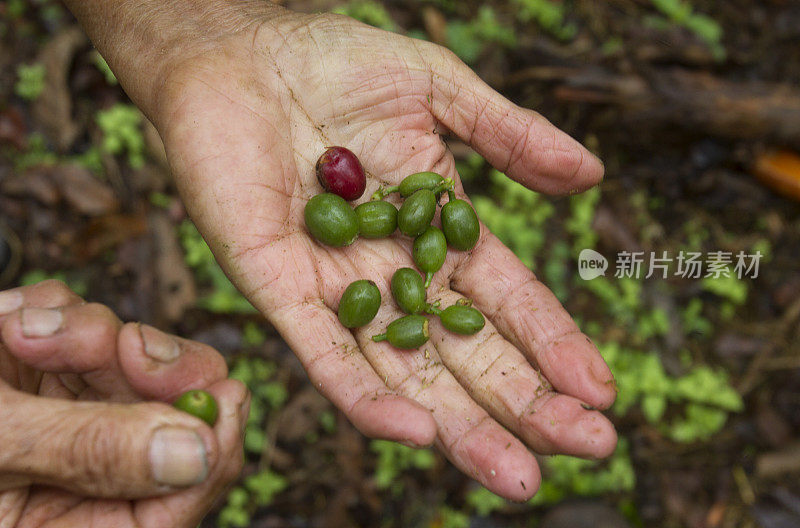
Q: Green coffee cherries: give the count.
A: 11